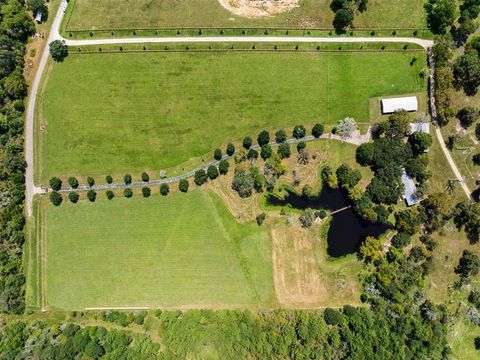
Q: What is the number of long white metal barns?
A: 1